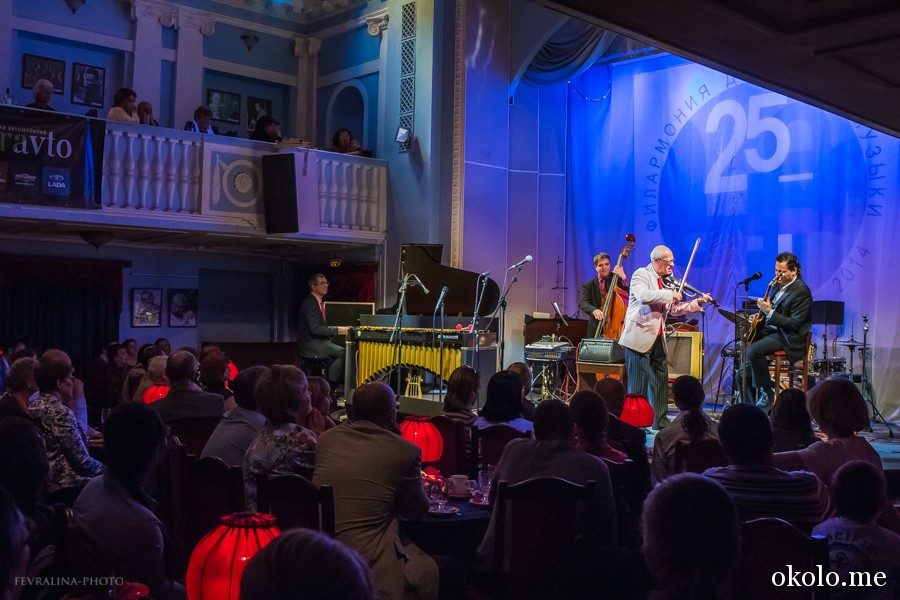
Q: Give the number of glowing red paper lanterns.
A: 5